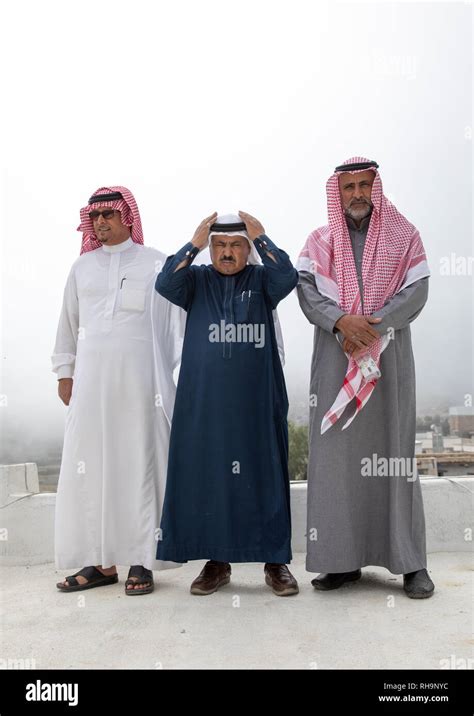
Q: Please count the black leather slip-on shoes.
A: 2